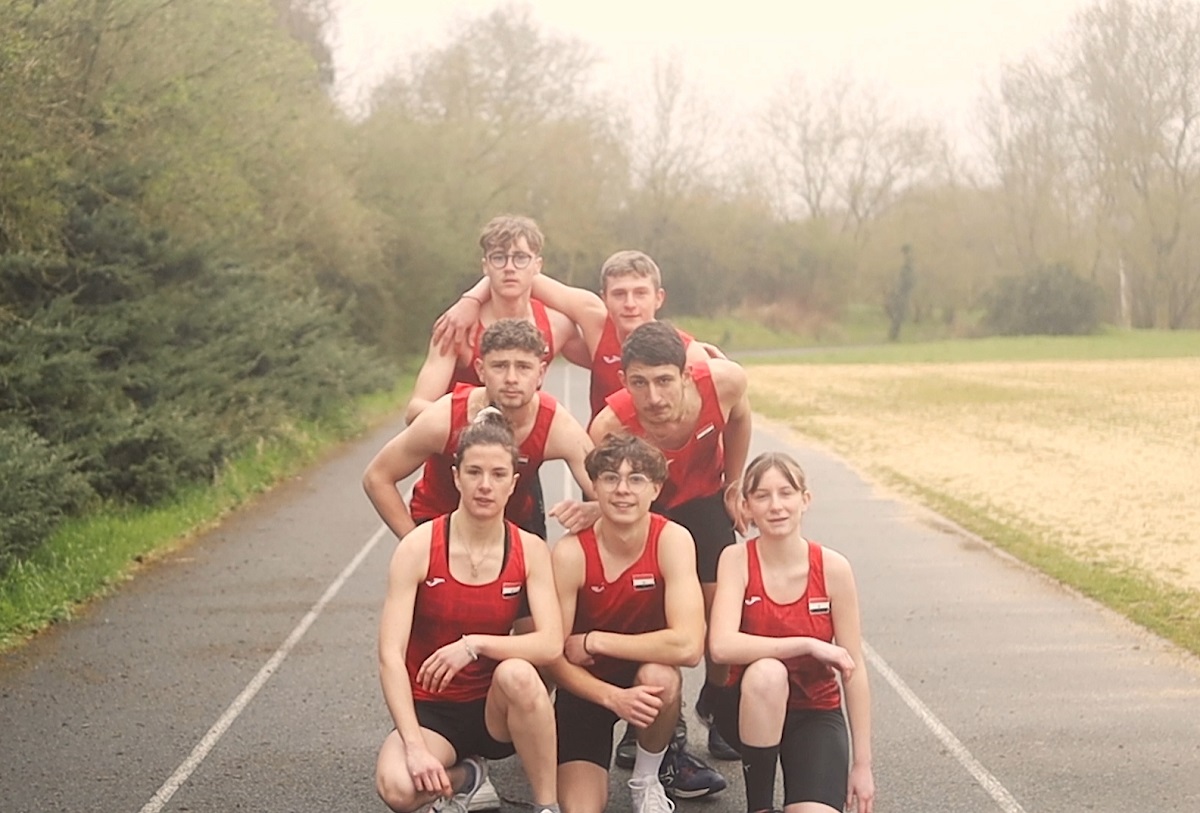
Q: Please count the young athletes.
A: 7